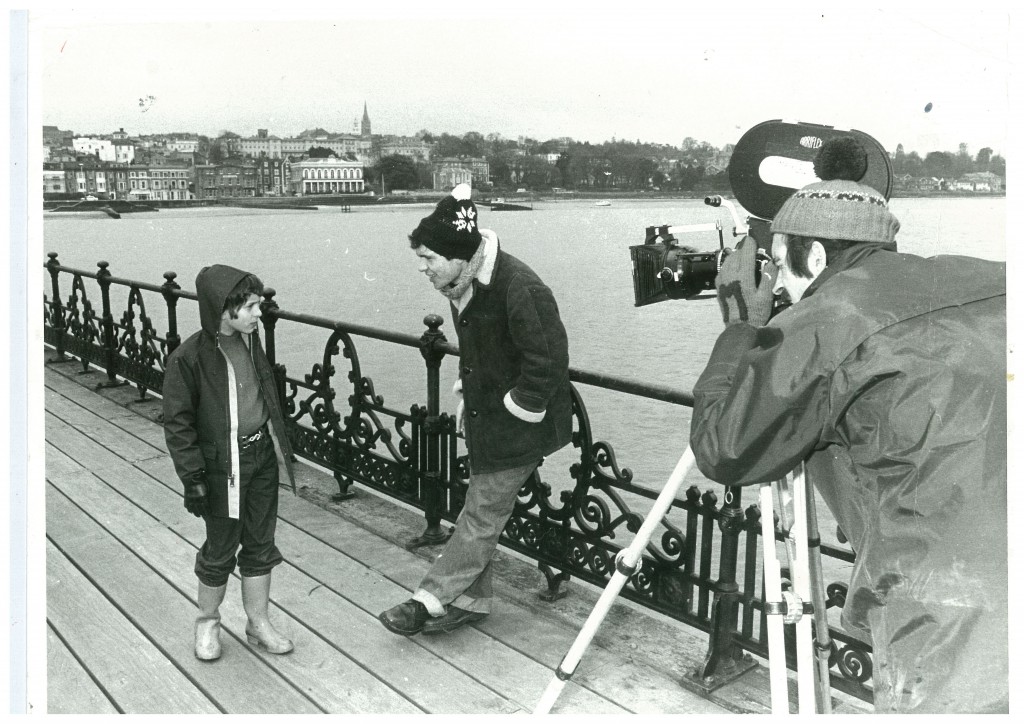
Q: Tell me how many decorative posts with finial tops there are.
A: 5